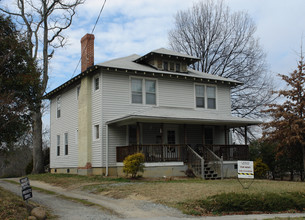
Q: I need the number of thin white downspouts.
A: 1